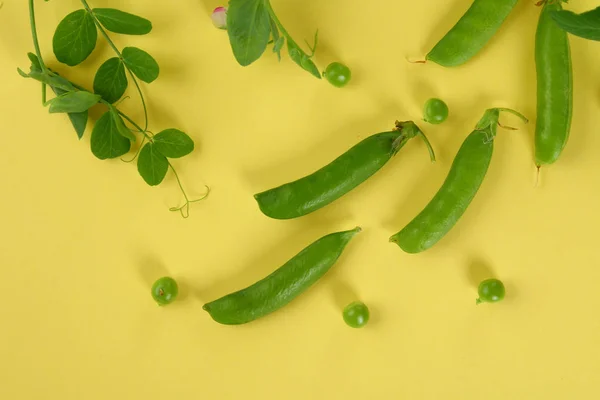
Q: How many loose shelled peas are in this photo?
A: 5